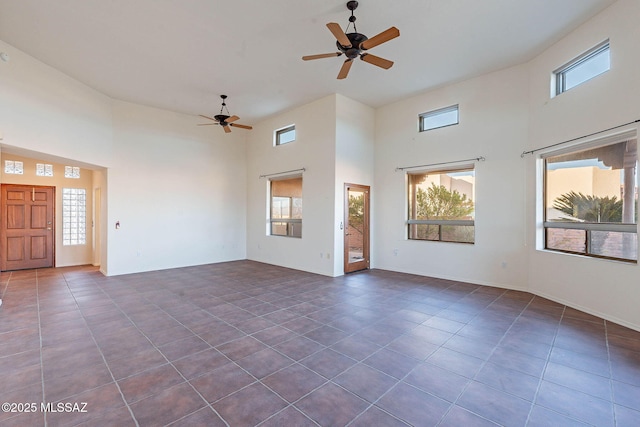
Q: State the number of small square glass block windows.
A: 3